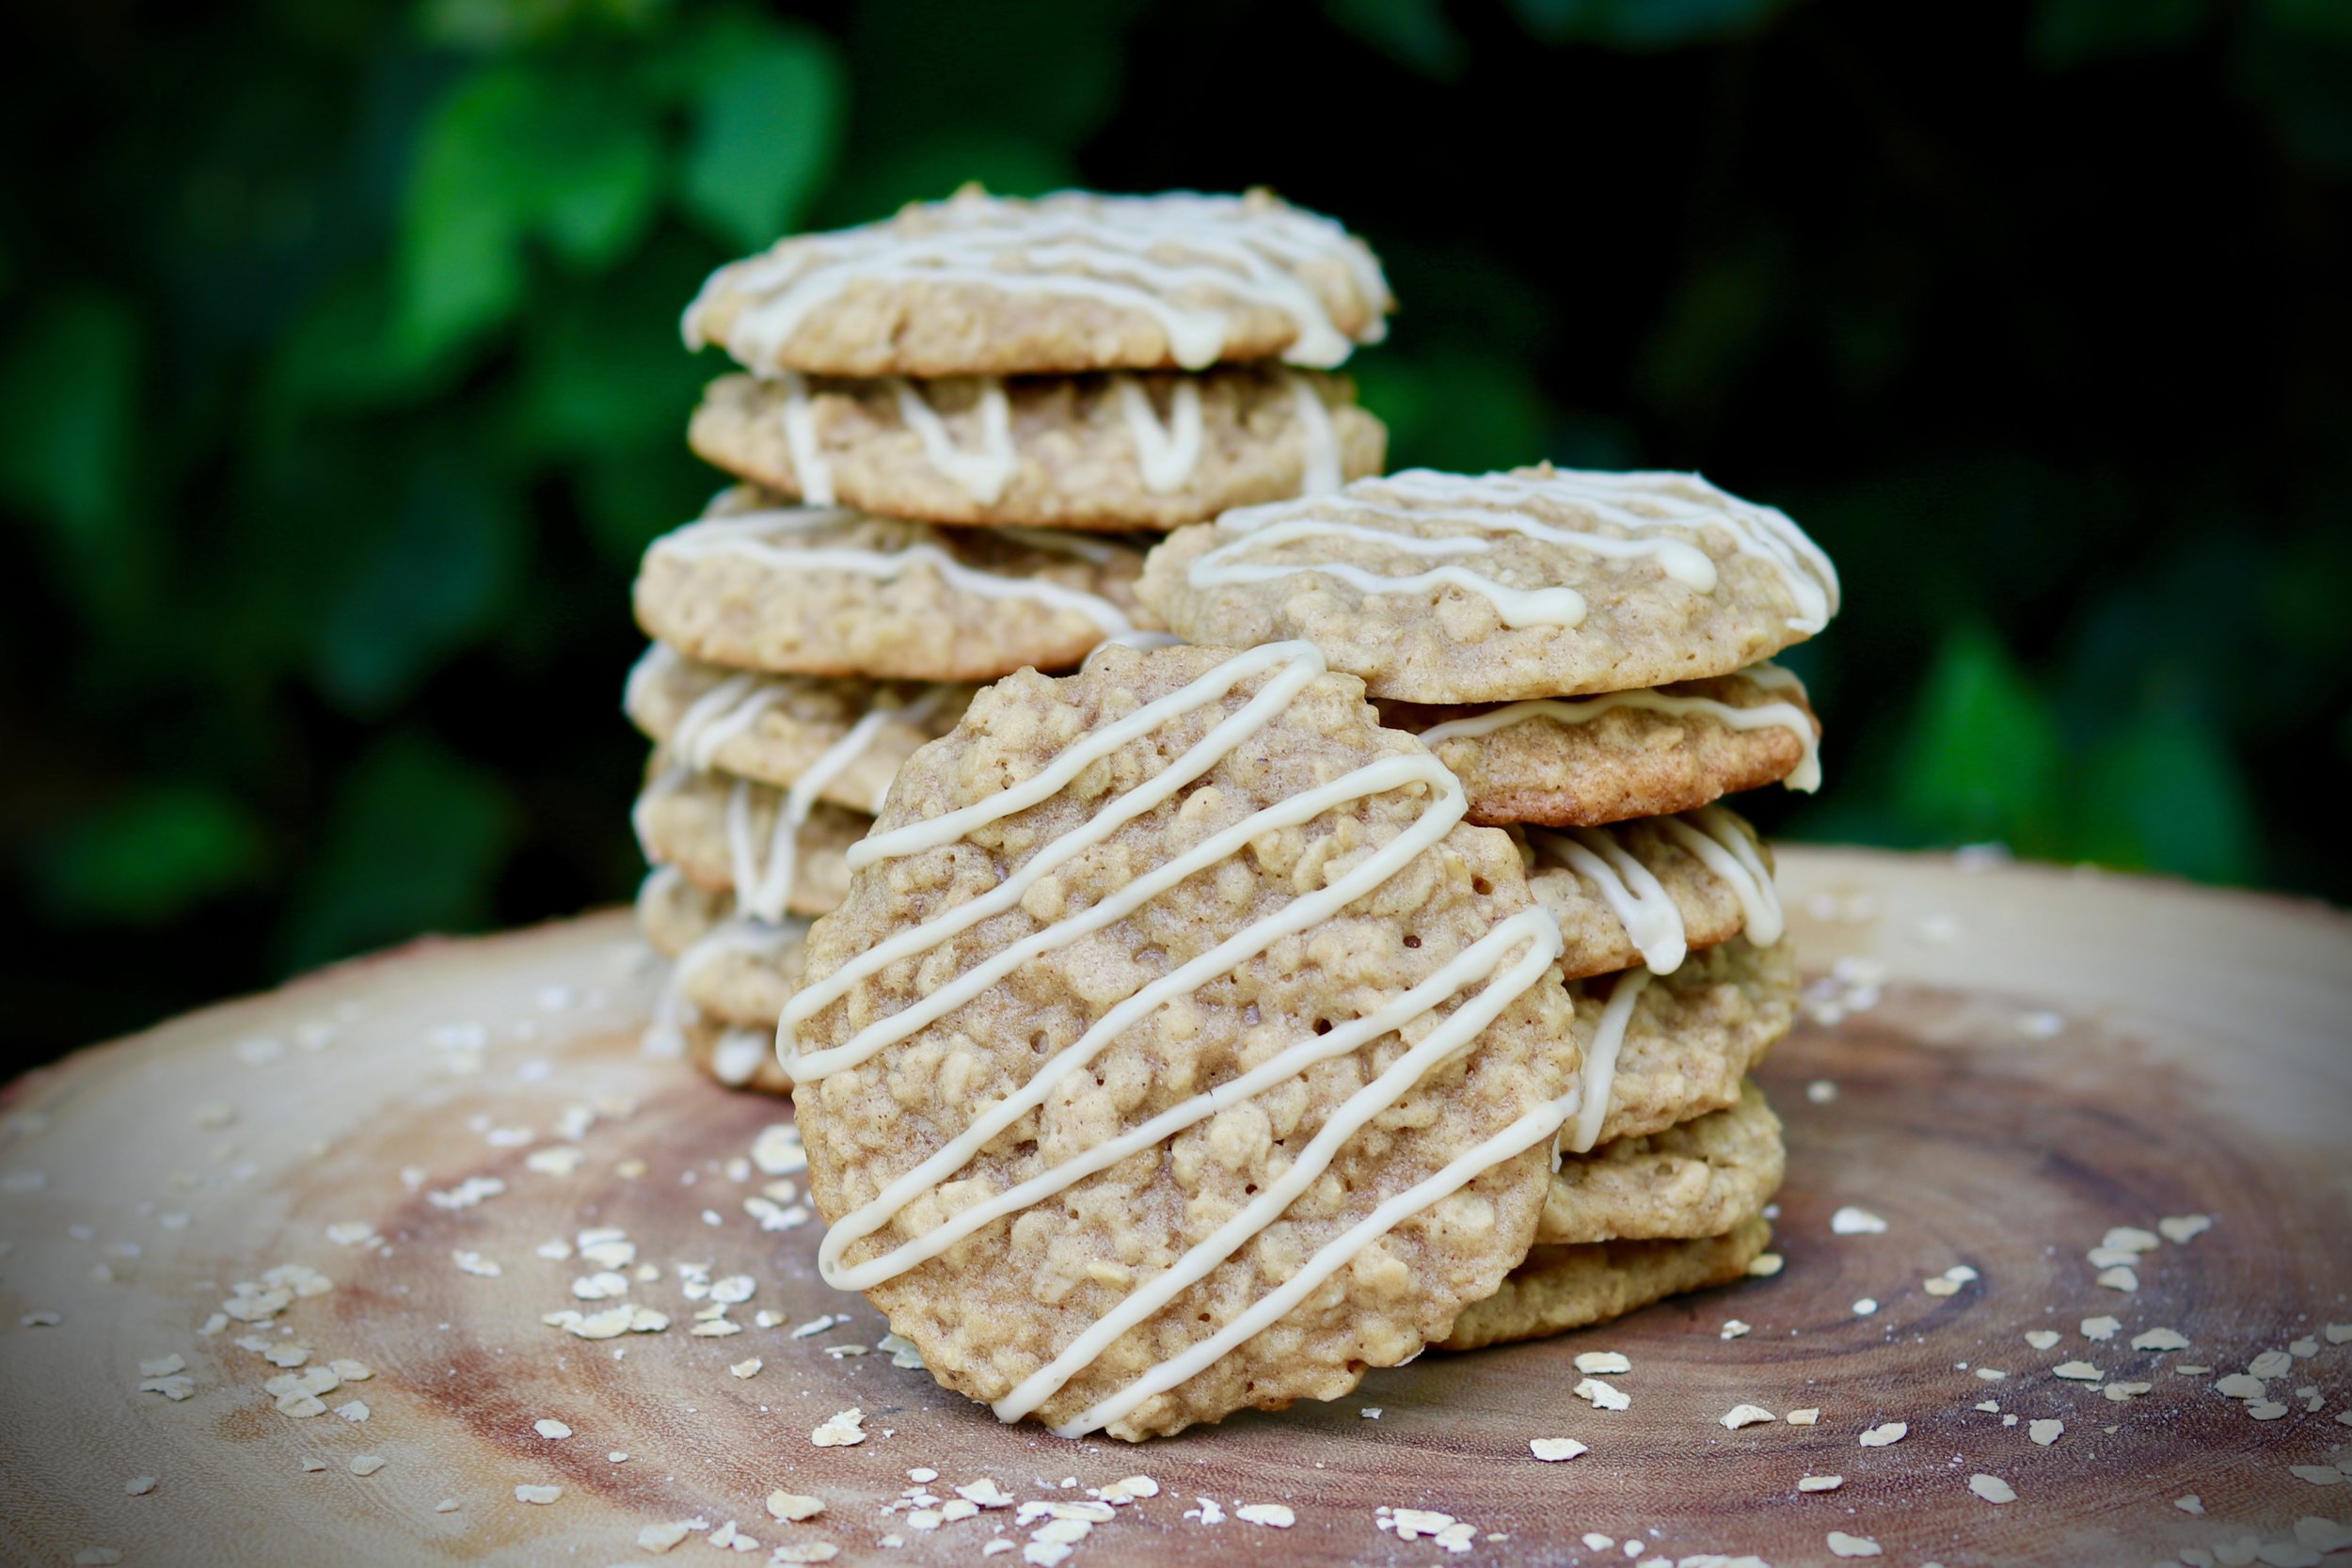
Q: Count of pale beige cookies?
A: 14